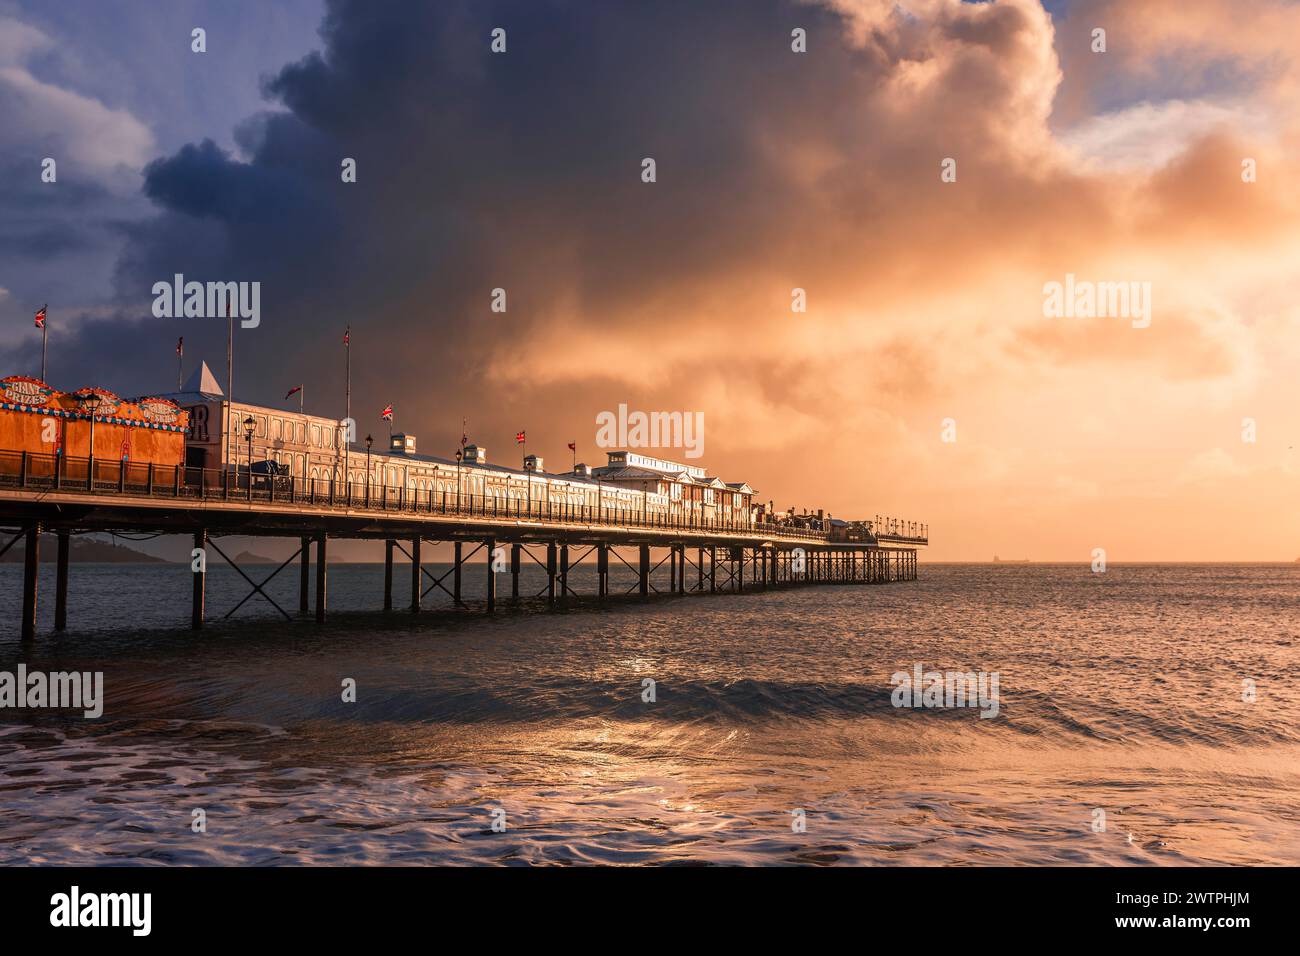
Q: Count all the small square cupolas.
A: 4